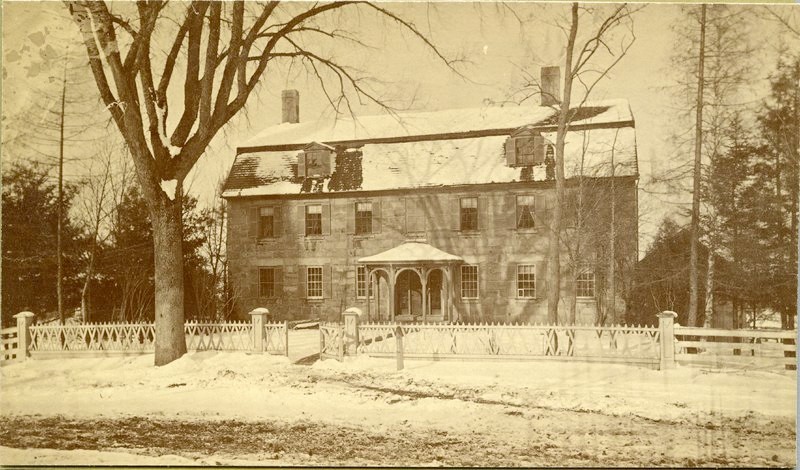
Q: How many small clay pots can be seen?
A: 0